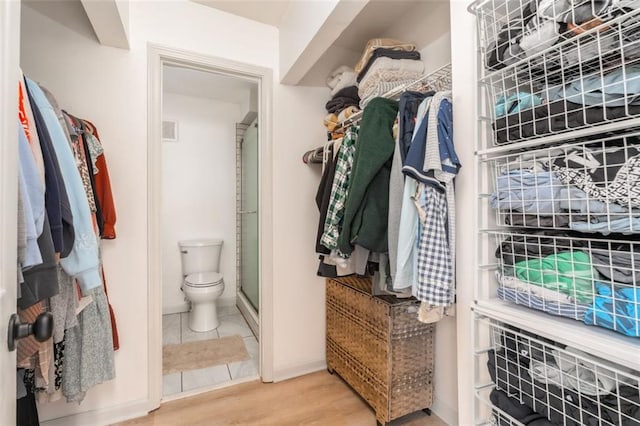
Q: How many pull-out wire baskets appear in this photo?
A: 6